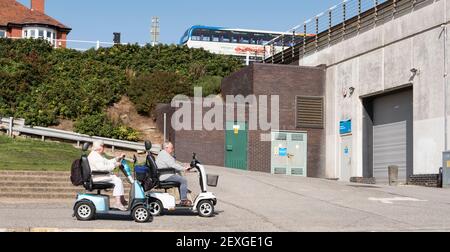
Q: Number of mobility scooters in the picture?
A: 2